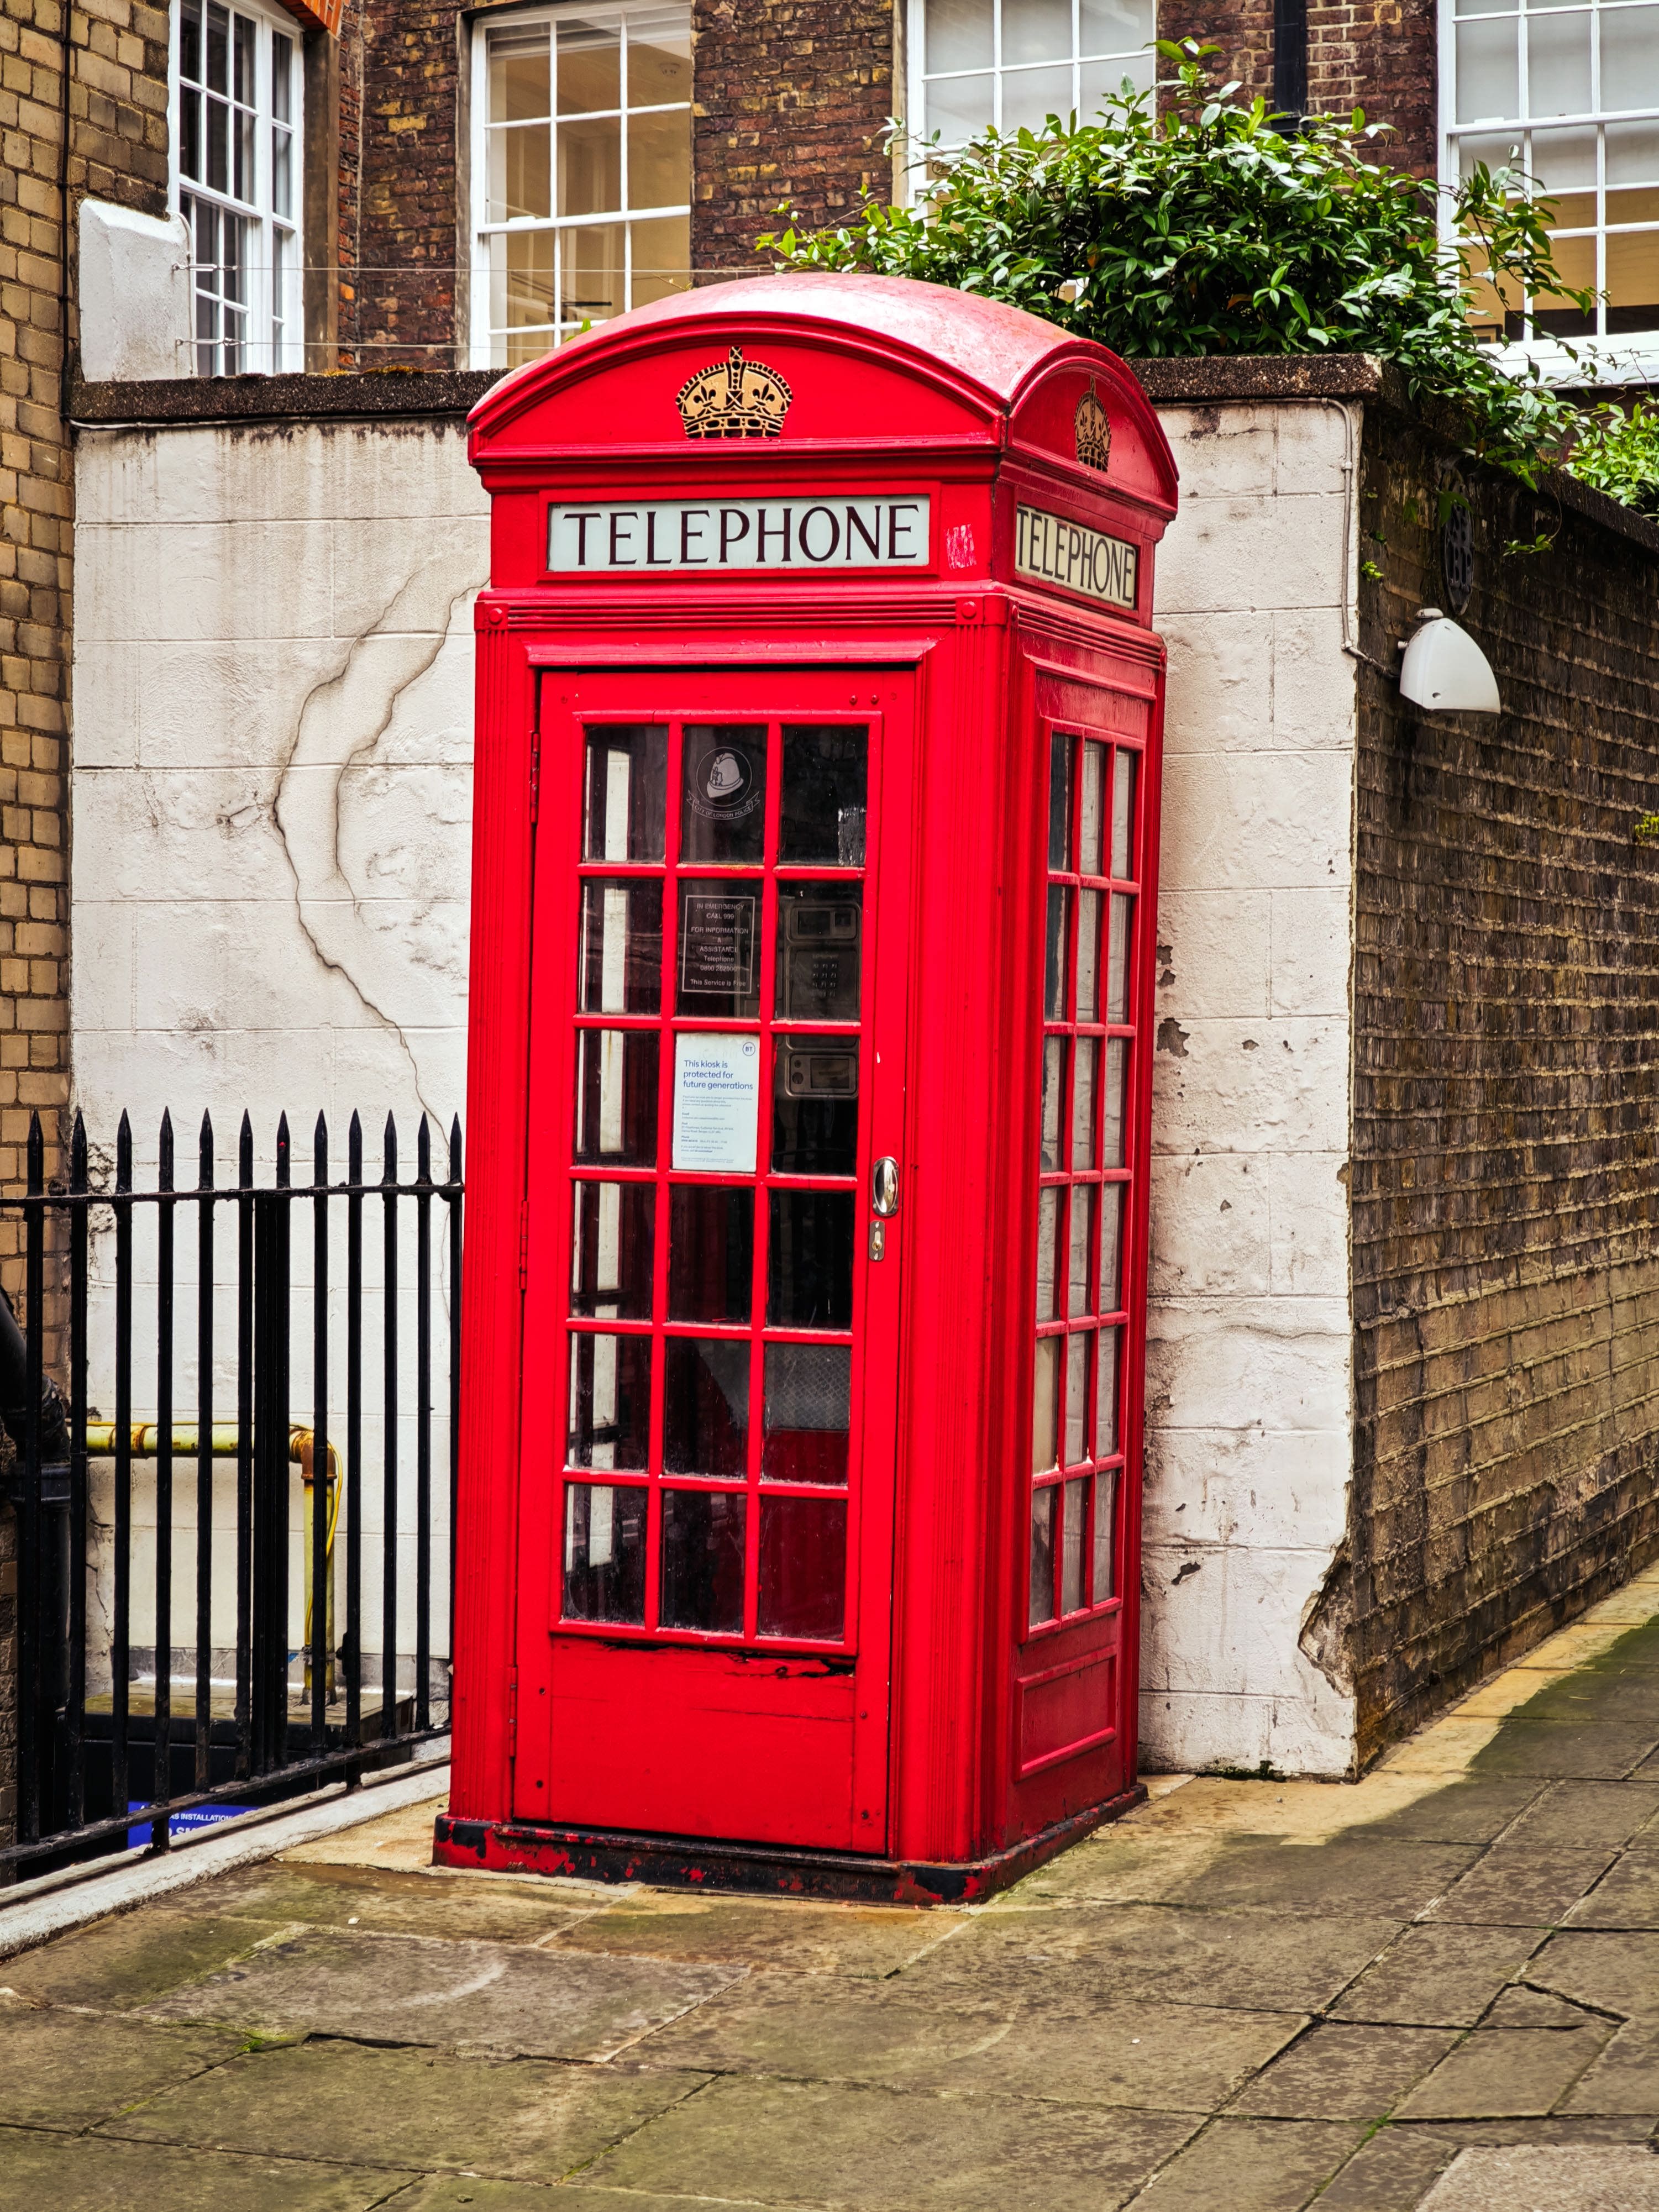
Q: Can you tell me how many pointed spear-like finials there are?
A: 12